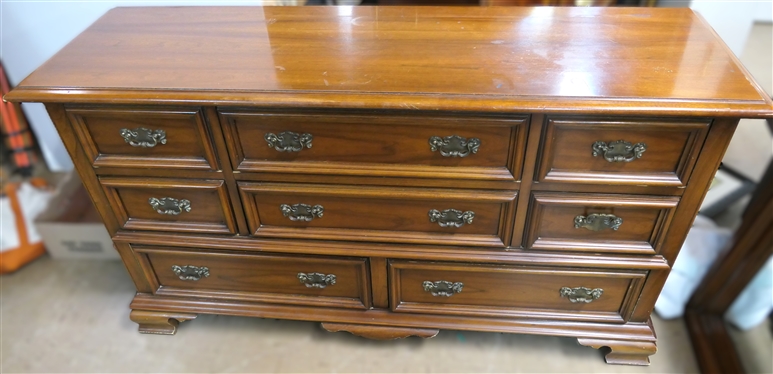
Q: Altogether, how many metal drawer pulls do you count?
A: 12